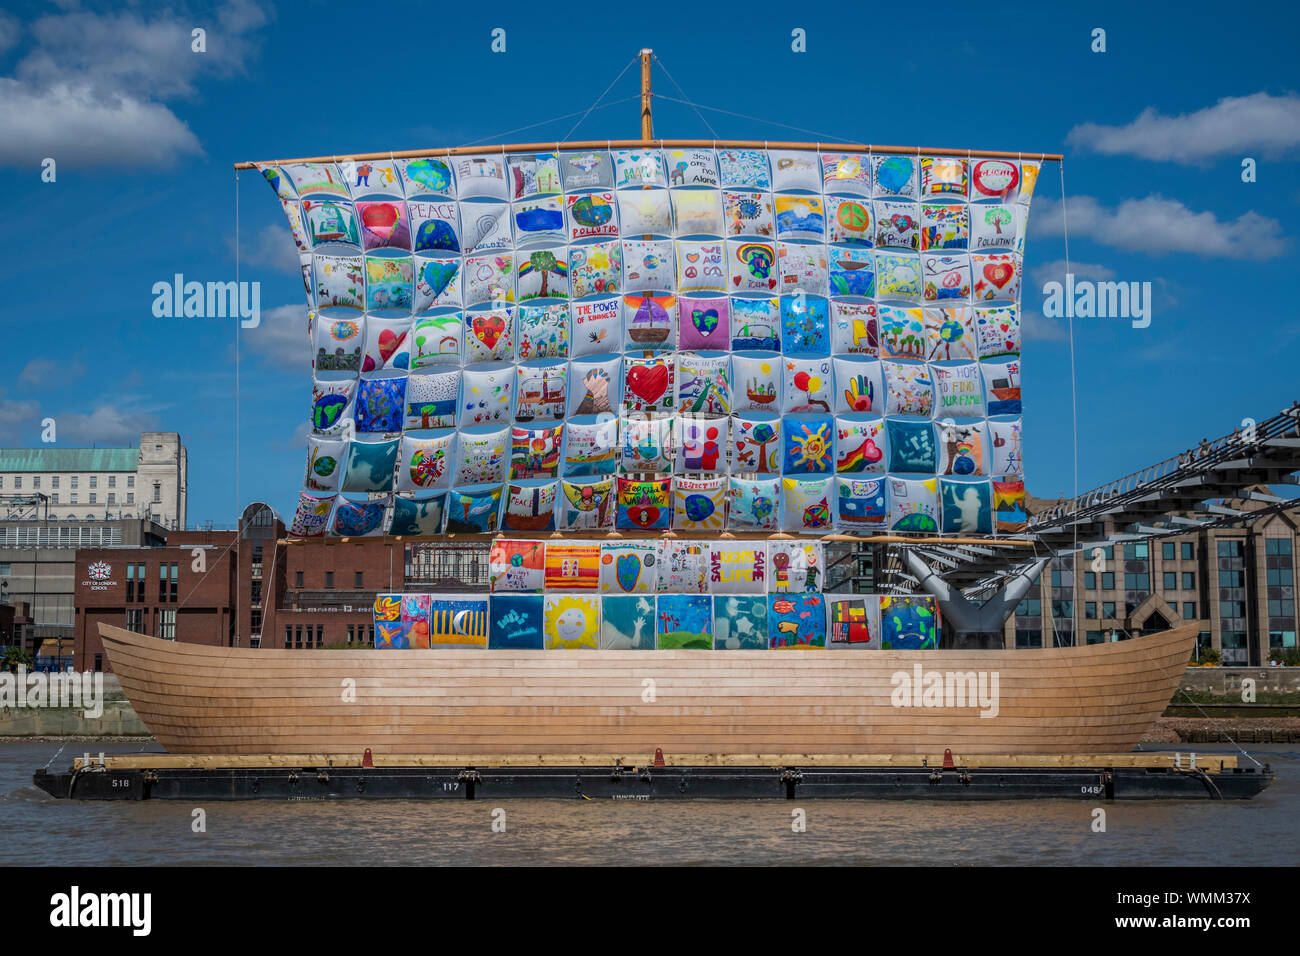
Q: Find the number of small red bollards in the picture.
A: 3